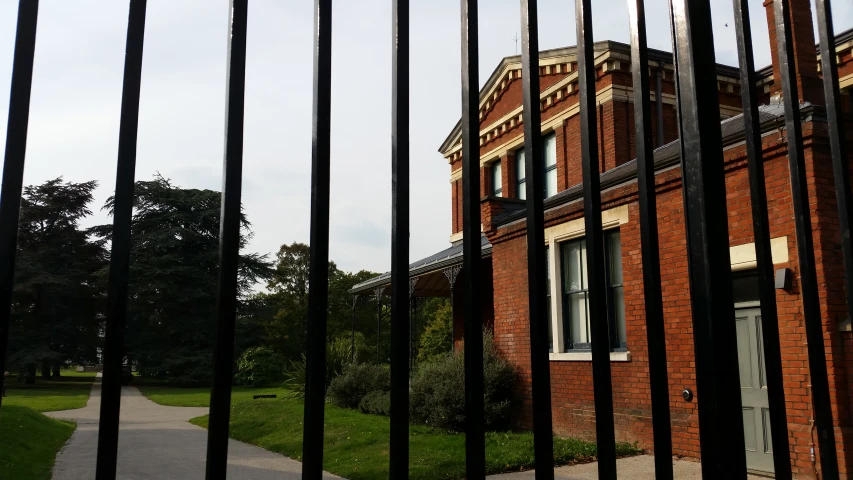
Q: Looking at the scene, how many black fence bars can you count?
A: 13